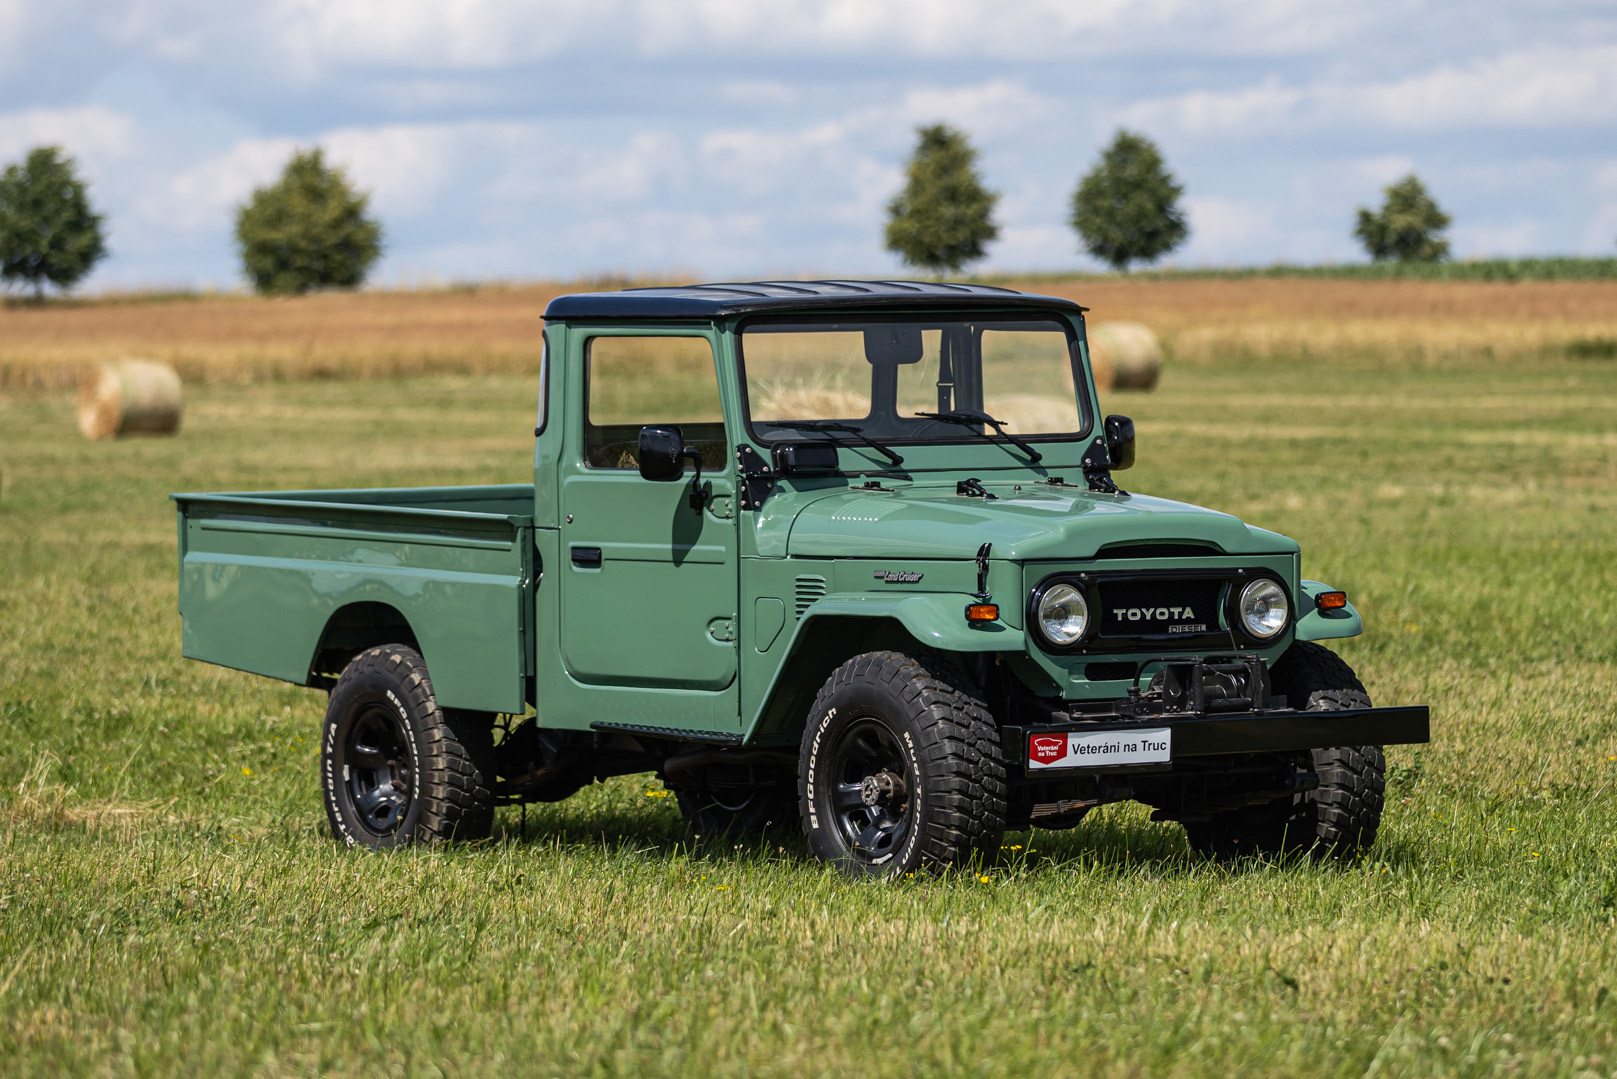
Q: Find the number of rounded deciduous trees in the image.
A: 5